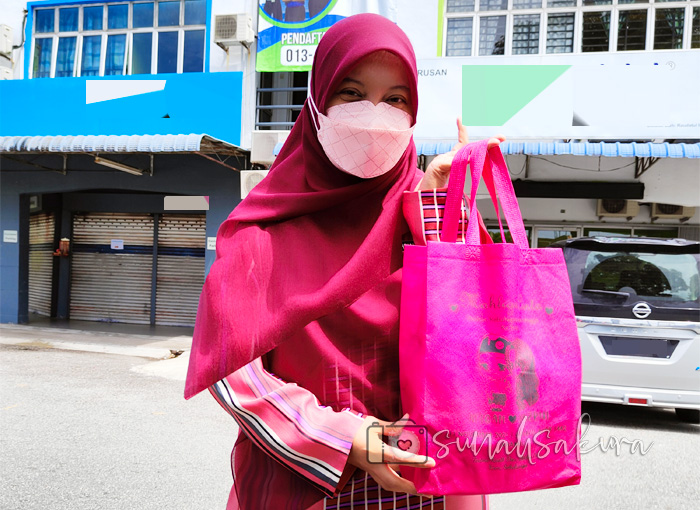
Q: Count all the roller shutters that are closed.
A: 3